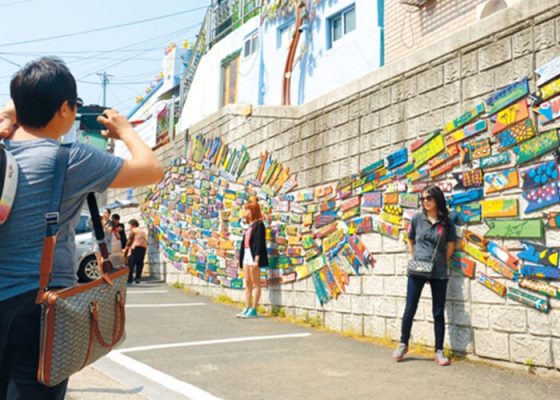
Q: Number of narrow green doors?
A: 1